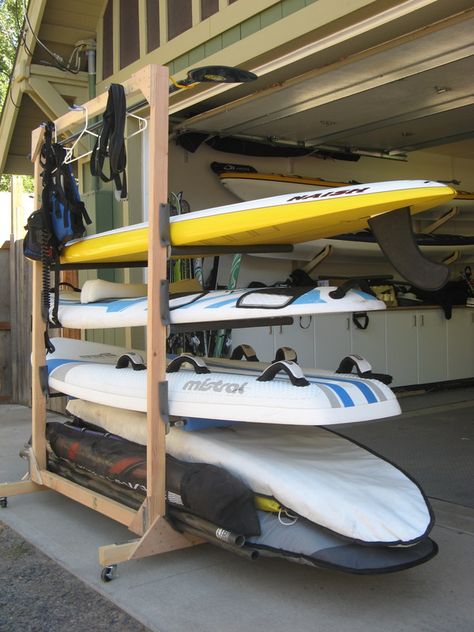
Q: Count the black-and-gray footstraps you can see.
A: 6